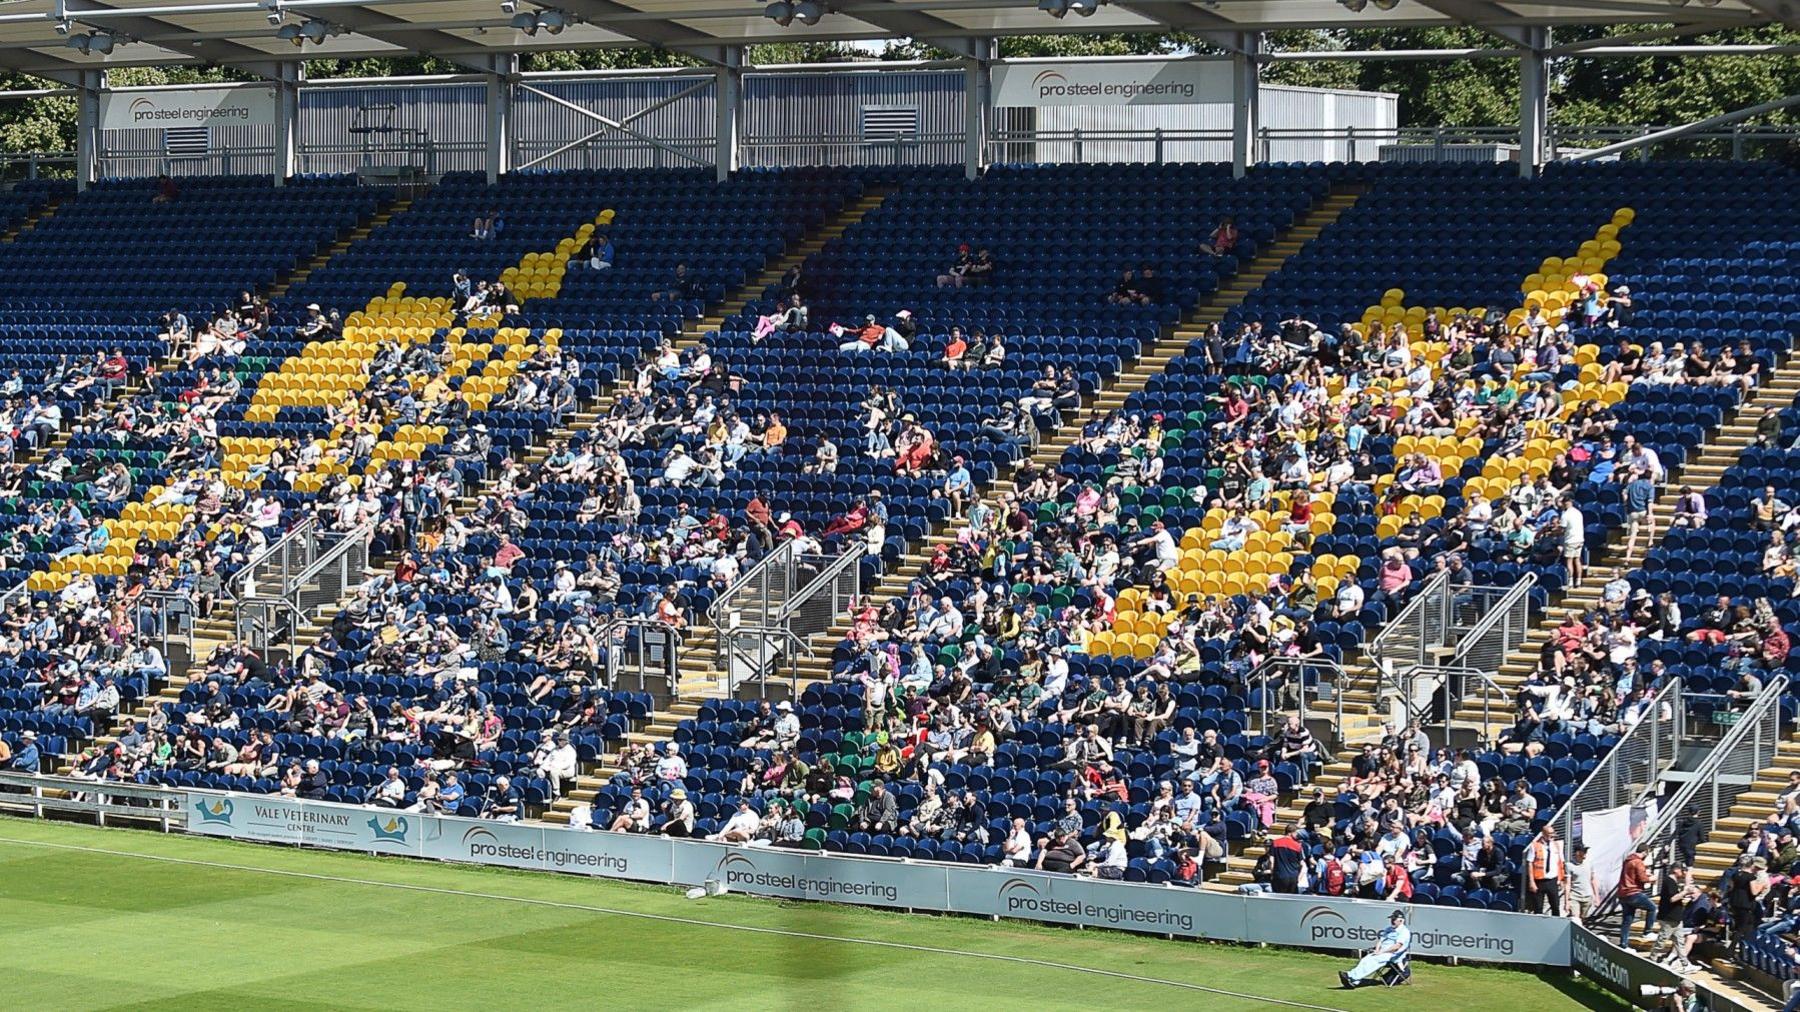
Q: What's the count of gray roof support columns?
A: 7